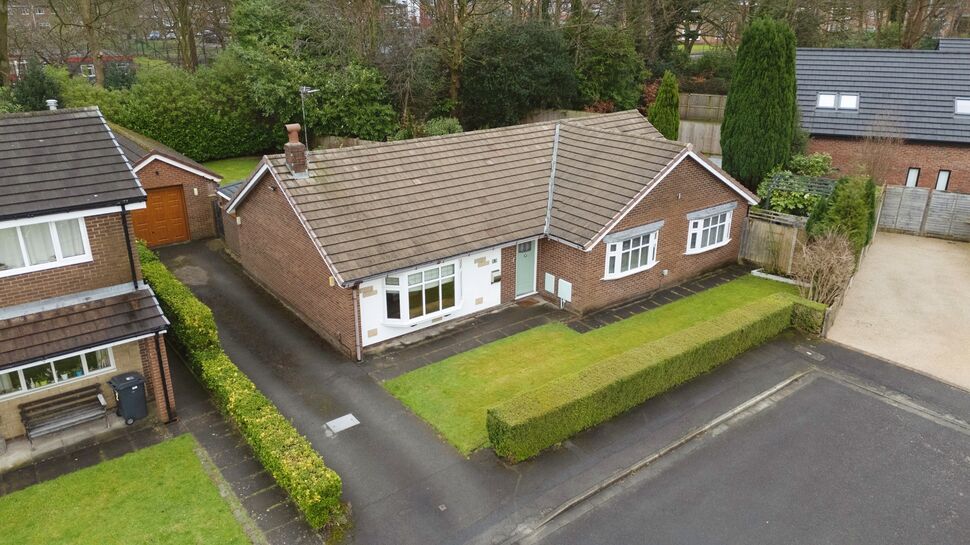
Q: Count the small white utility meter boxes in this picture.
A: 2